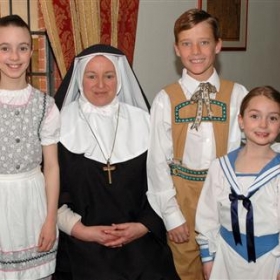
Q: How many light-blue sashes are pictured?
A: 1